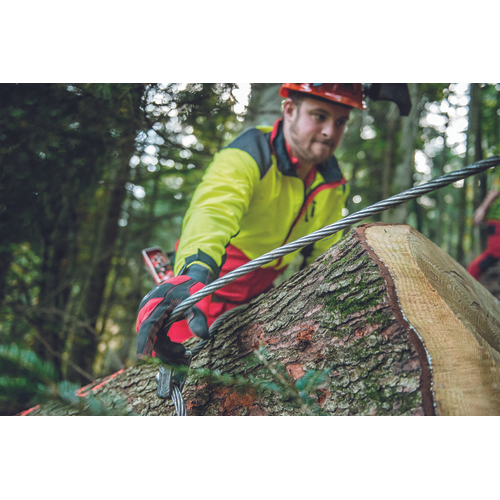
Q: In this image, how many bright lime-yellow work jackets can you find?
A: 1